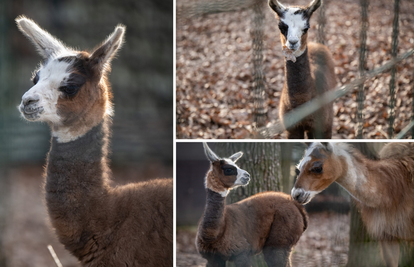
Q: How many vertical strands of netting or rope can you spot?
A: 4